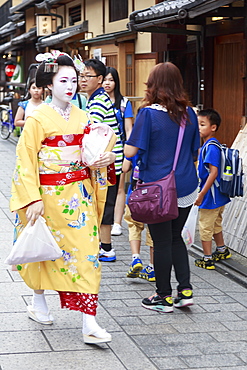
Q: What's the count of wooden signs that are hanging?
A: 1